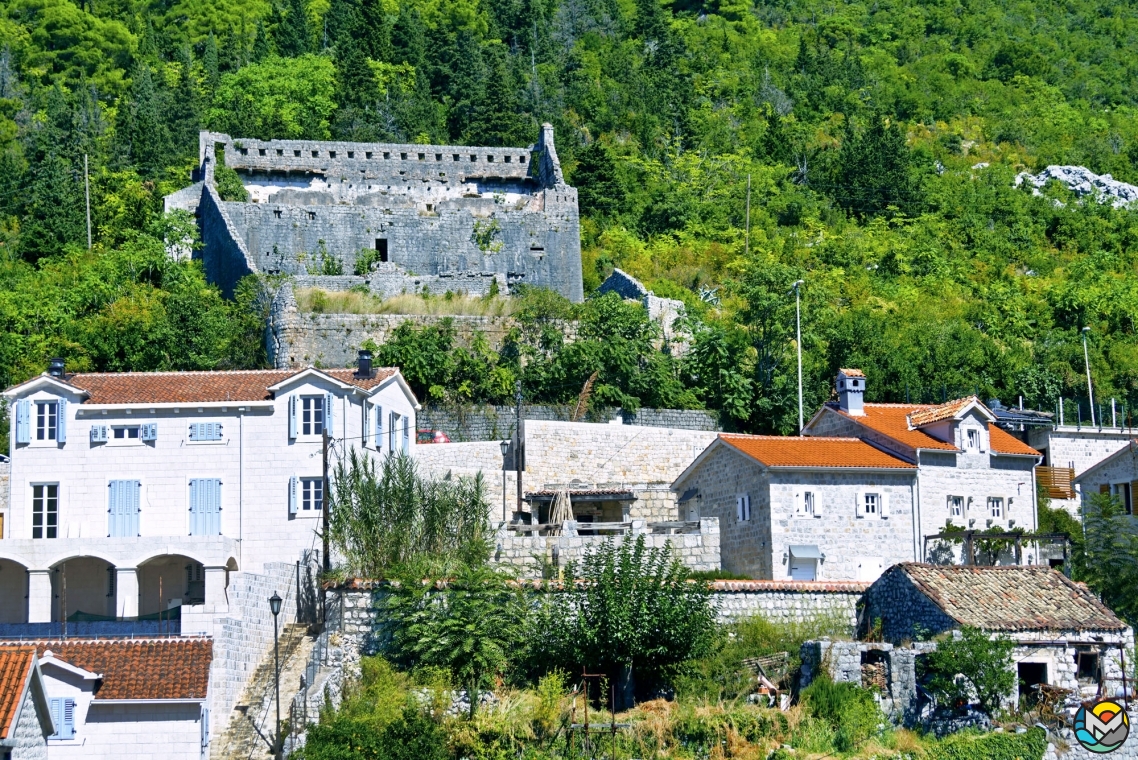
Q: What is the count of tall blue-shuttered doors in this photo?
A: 2